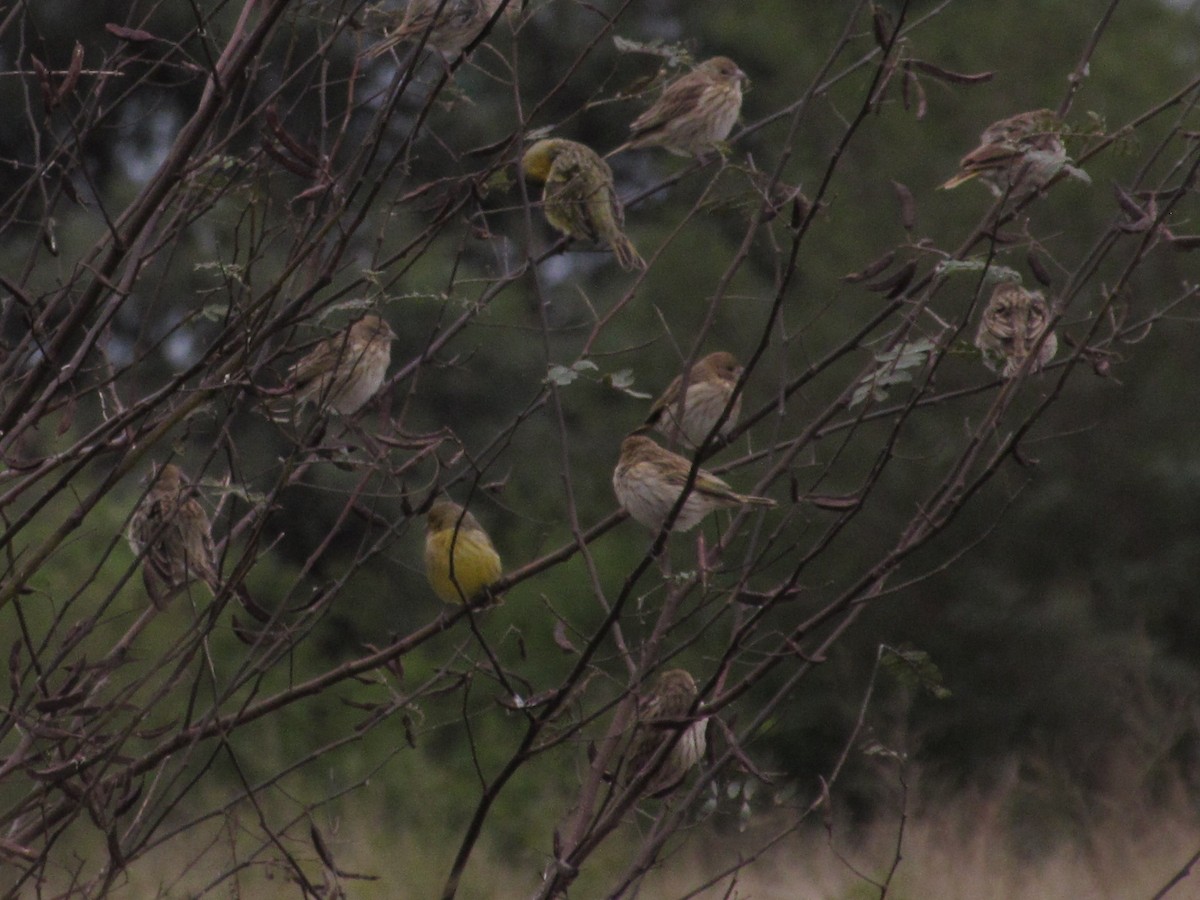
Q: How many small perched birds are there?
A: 11